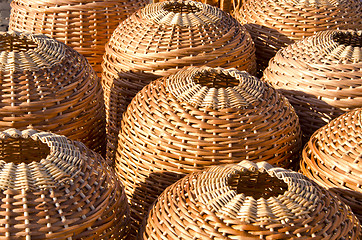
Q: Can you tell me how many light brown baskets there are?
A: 9